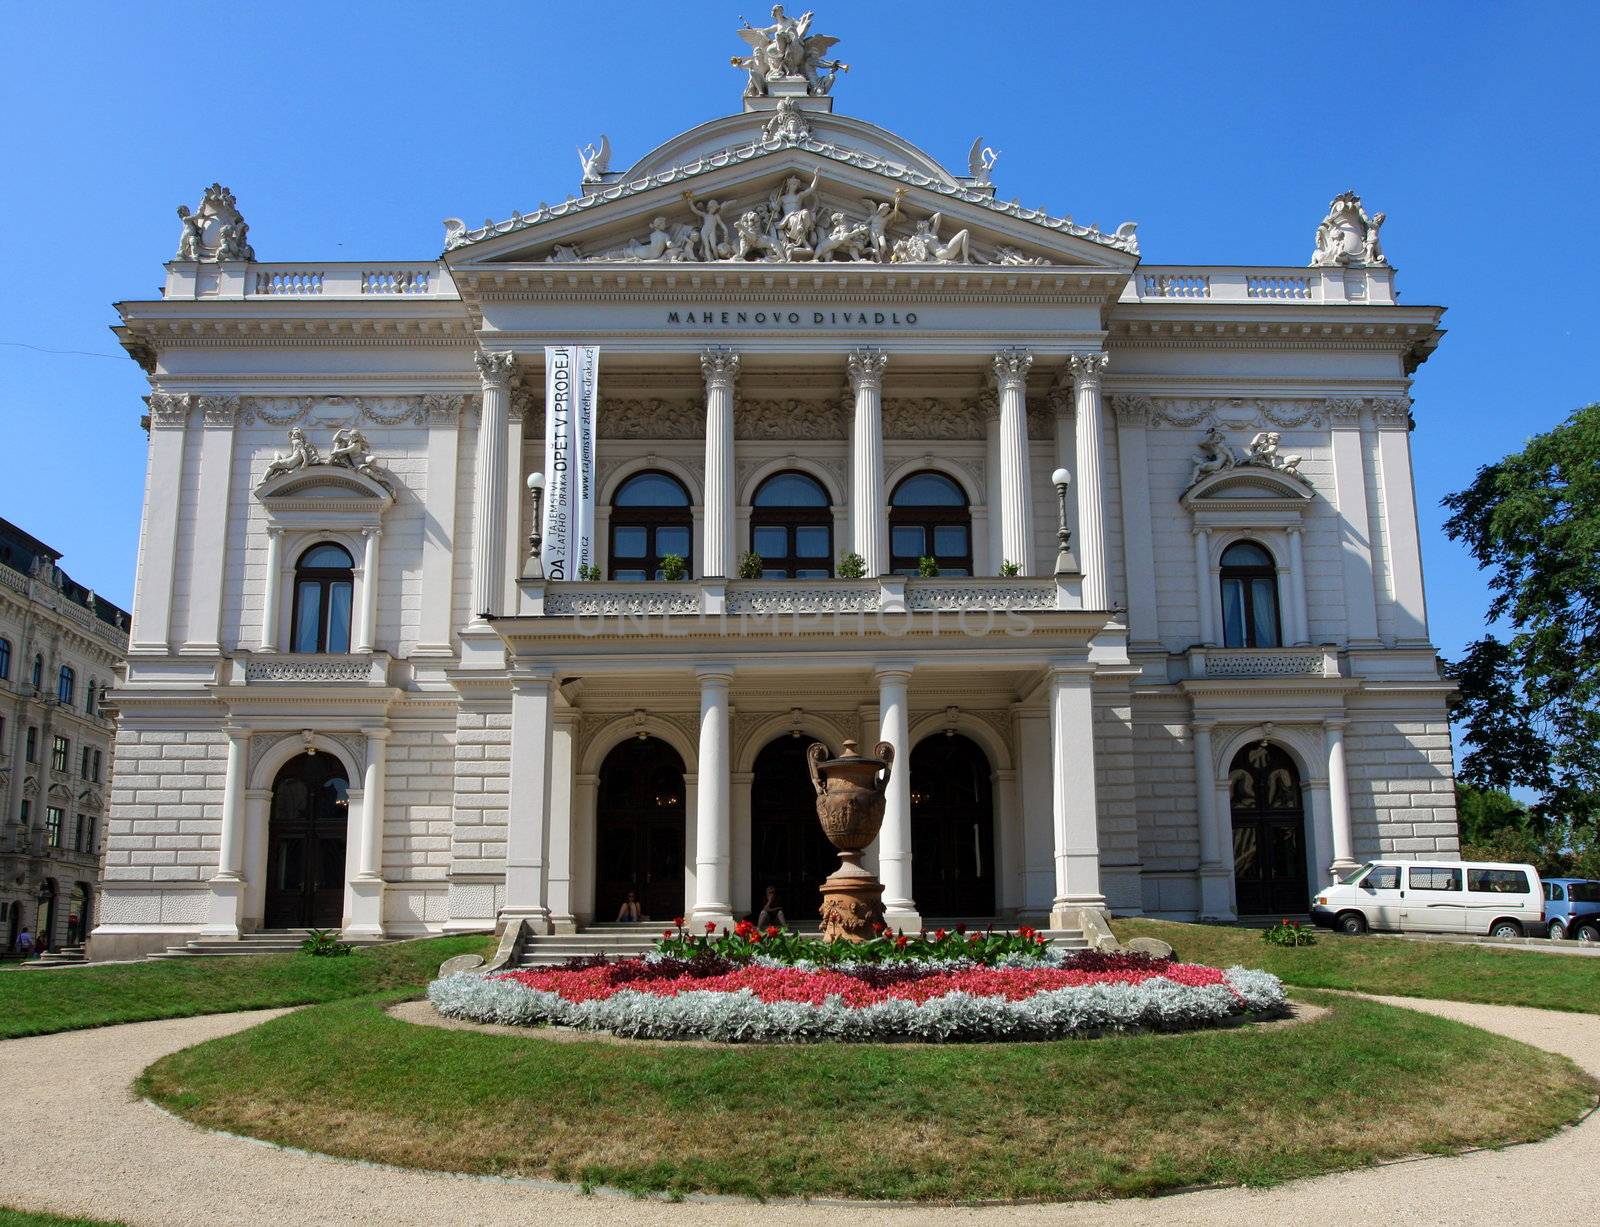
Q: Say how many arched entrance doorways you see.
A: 5